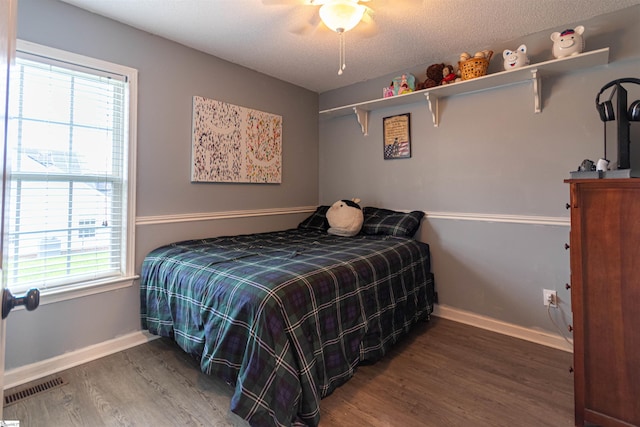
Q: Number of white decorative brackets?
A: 3